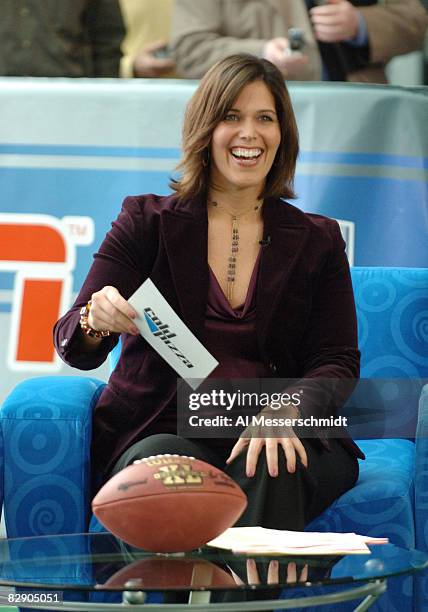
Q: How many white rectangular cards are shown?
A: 1